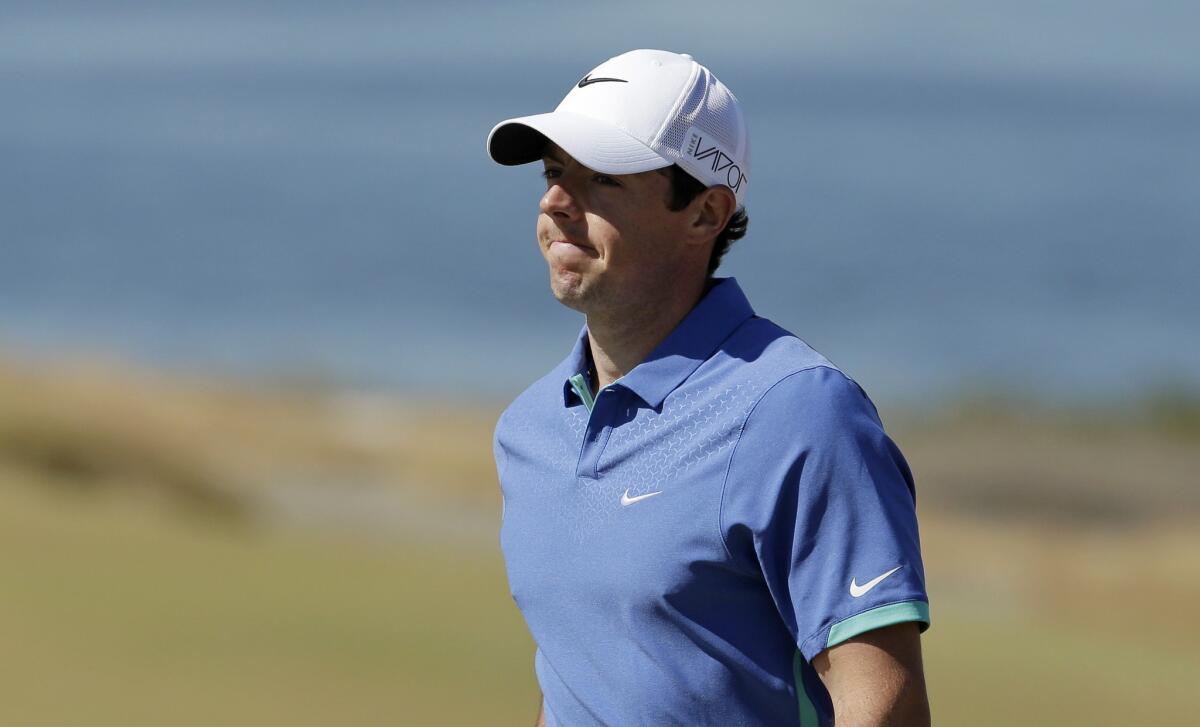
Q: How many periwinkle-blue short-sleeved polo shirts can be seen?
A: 1